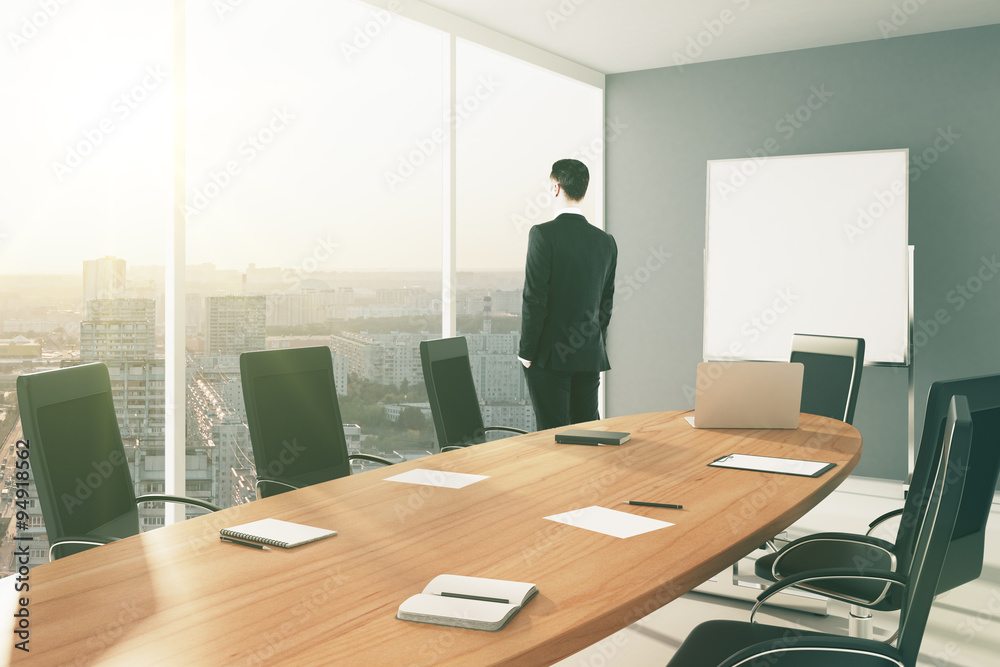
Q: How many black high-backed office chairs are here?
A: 6